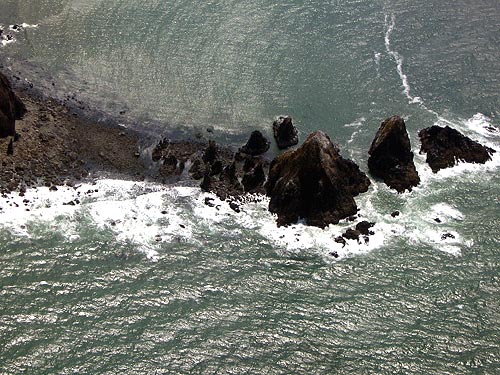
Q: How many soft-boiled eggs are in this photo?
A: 0